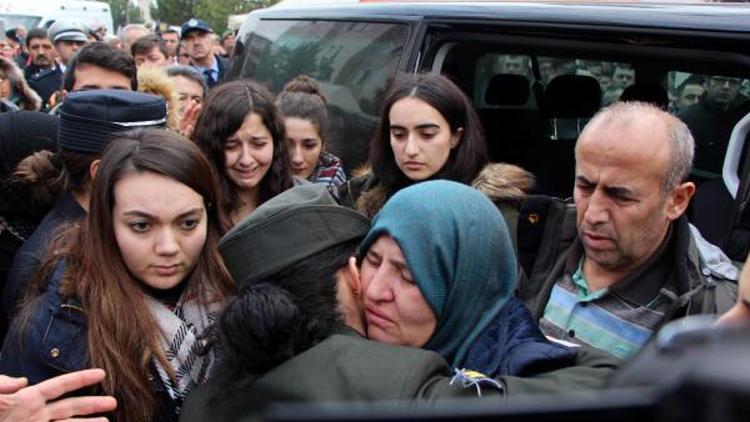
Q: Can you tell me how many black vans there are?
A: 1